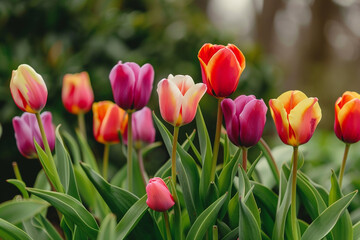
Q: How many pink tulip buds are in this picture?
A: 1